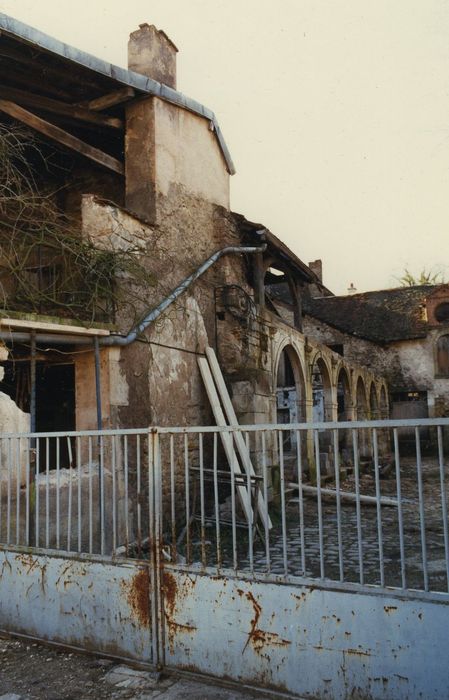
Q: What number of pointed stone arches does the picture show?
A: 6